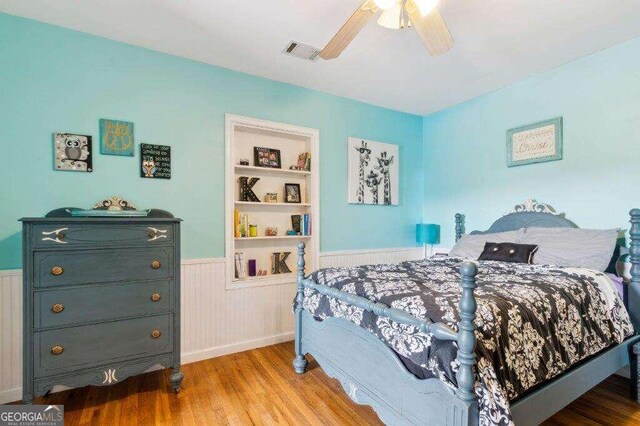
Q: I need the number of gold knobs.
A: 6